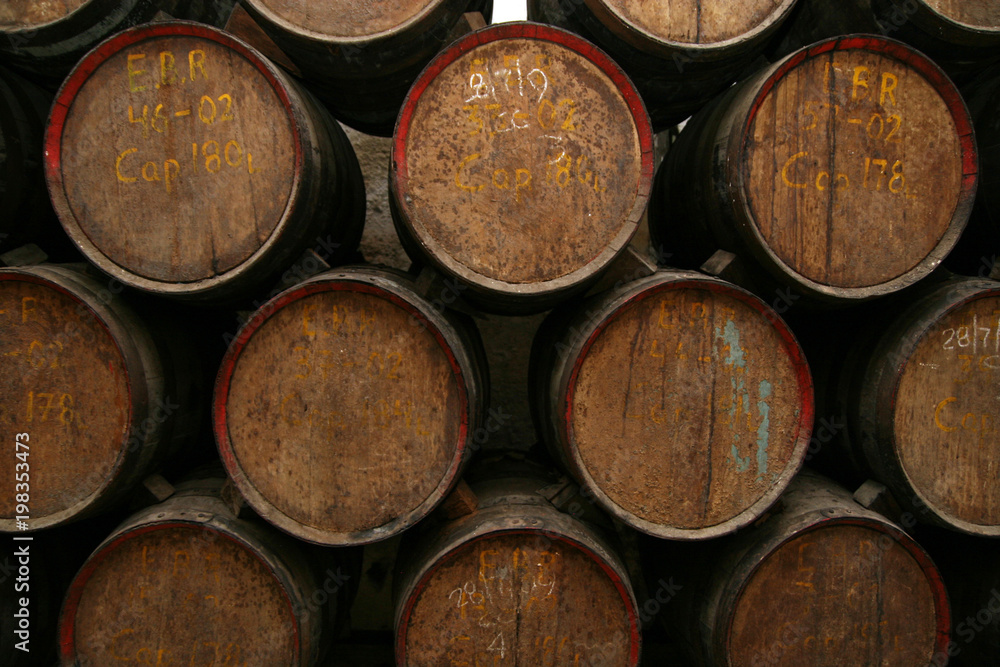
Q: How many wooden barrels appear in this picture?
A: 14